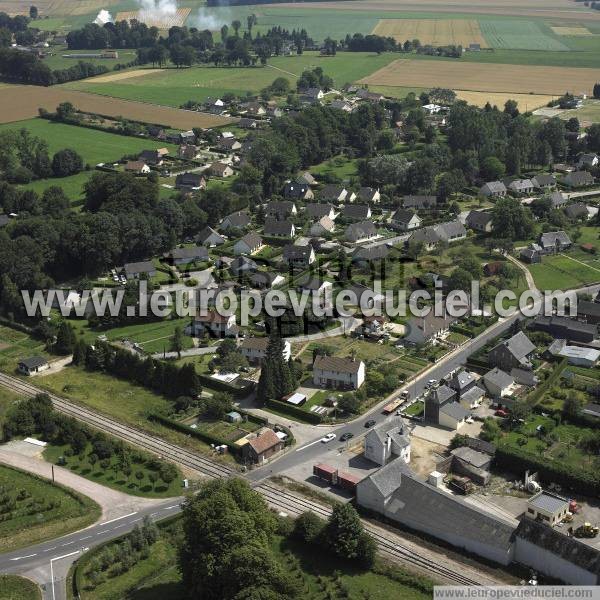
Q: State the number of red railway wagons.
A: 2